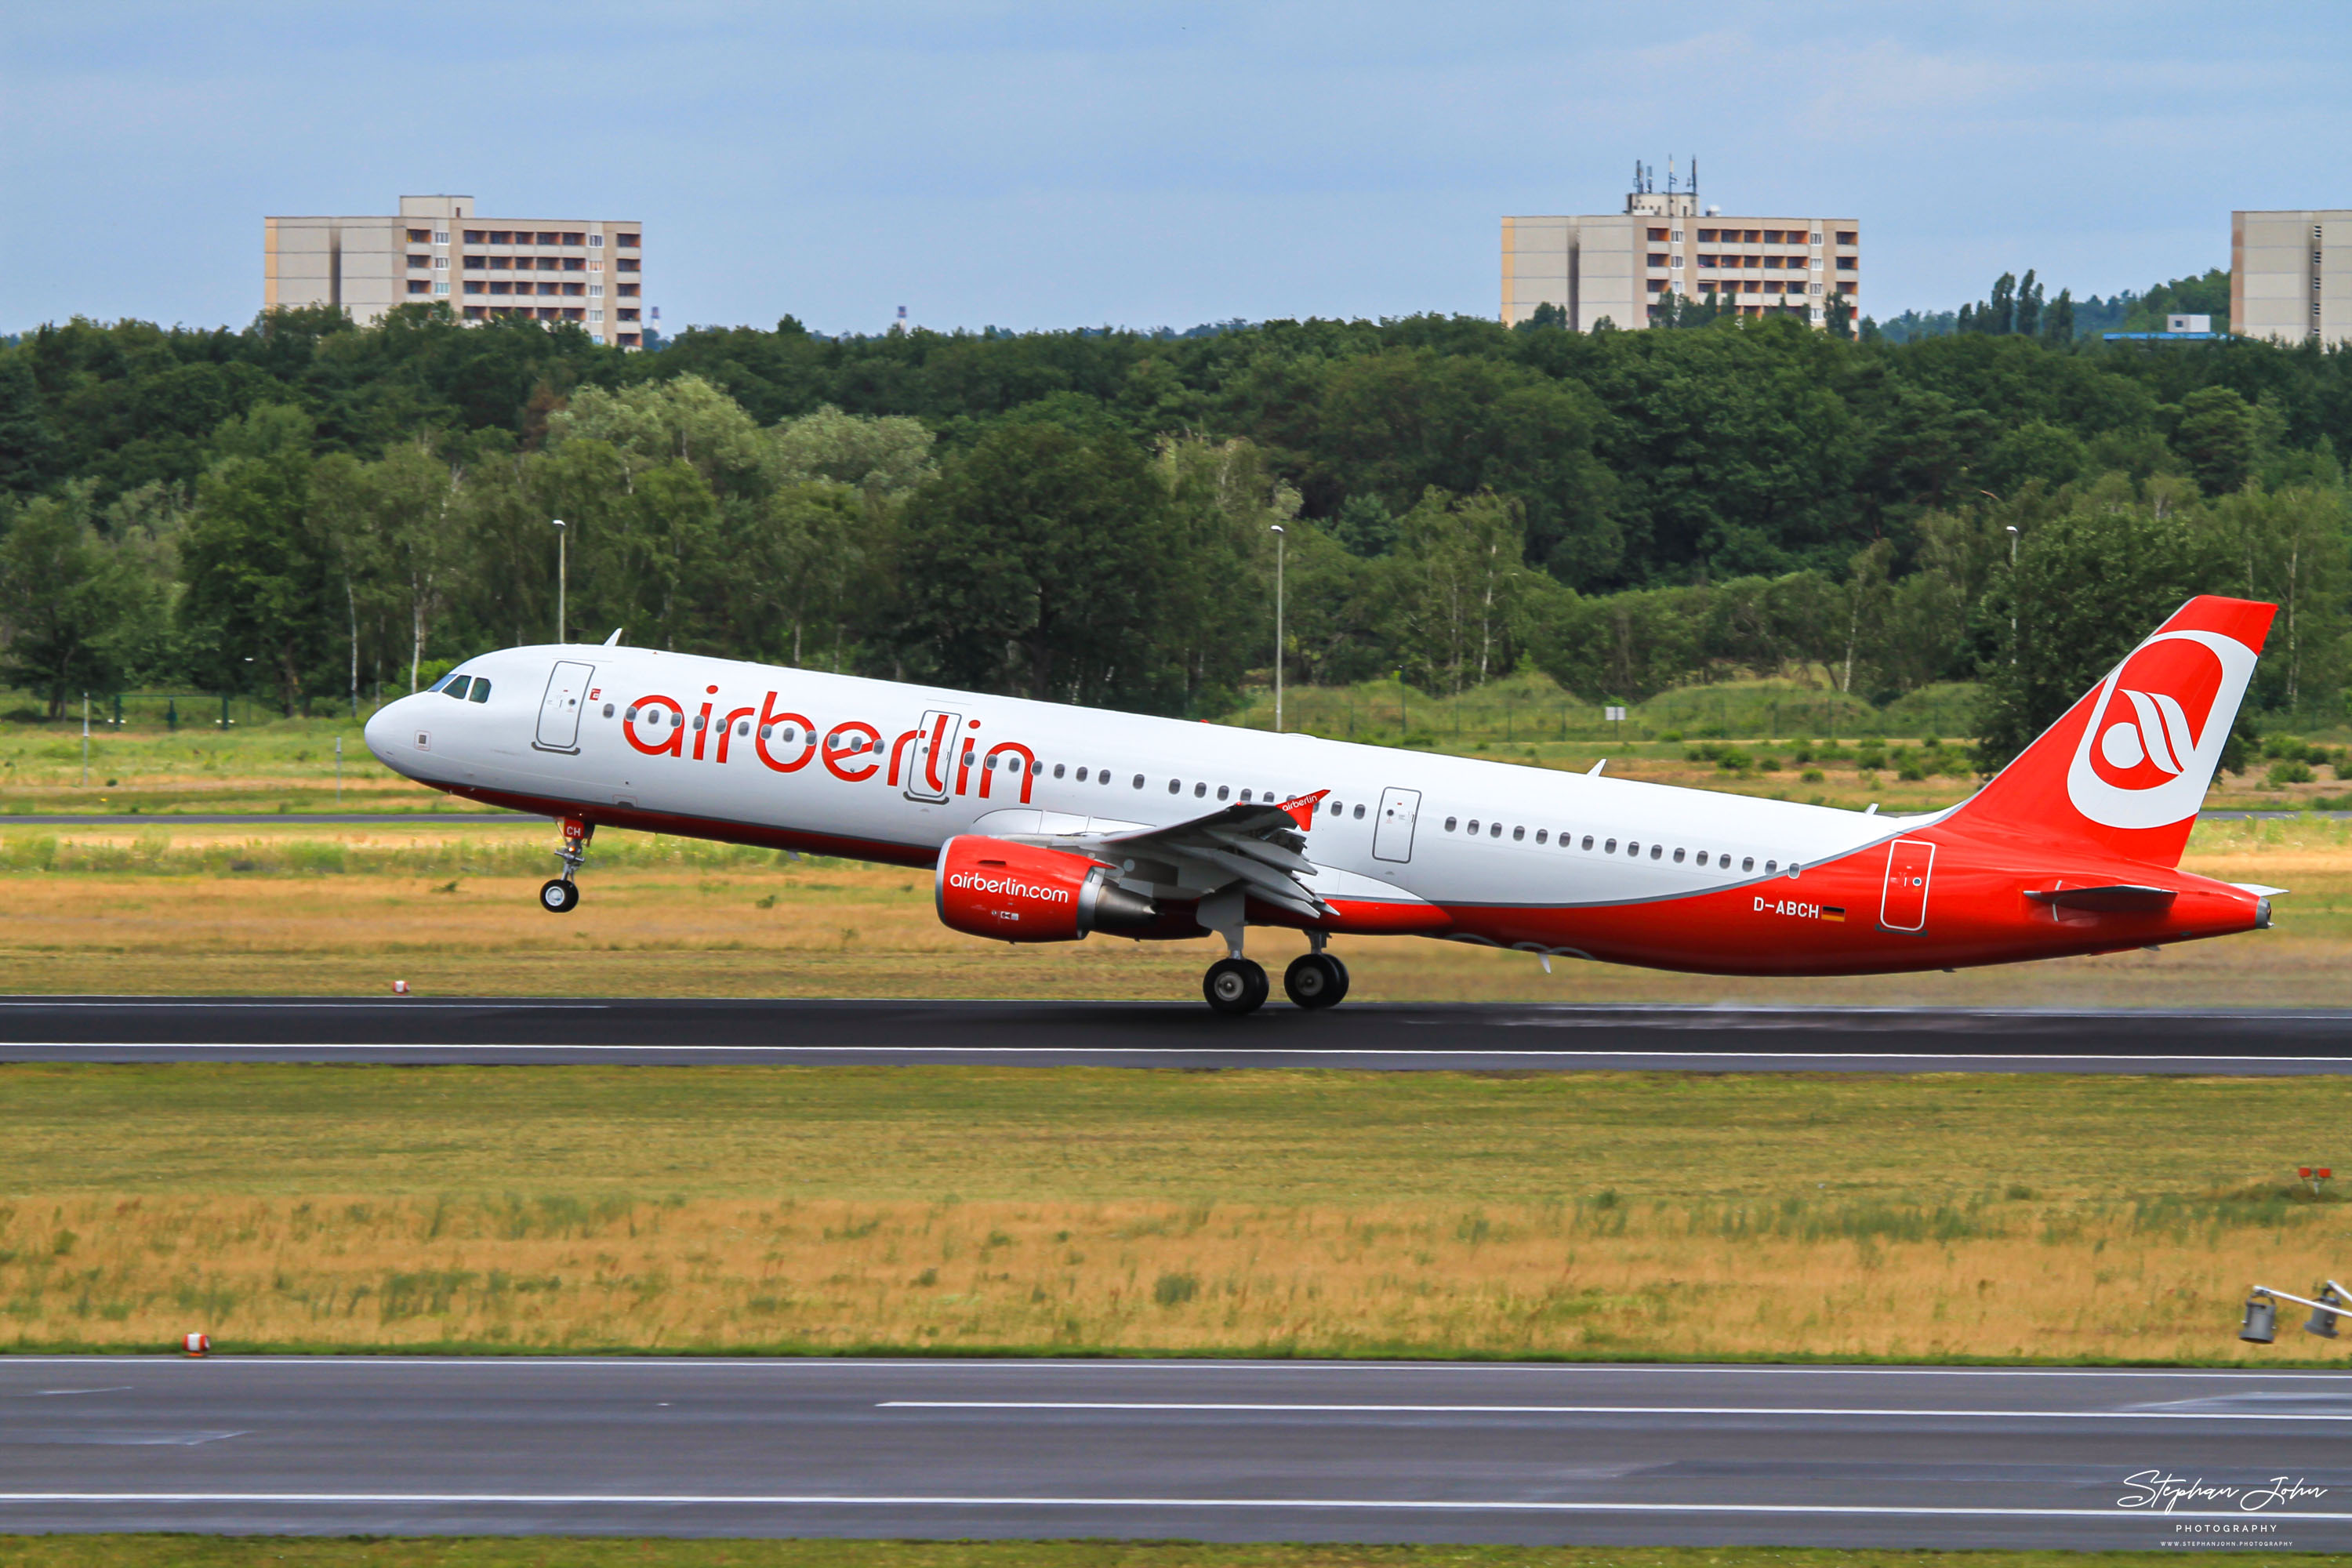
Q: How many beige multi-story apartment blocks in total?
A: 3